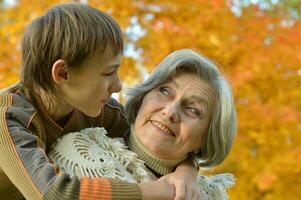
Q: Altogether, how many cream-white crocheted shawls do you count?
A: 1